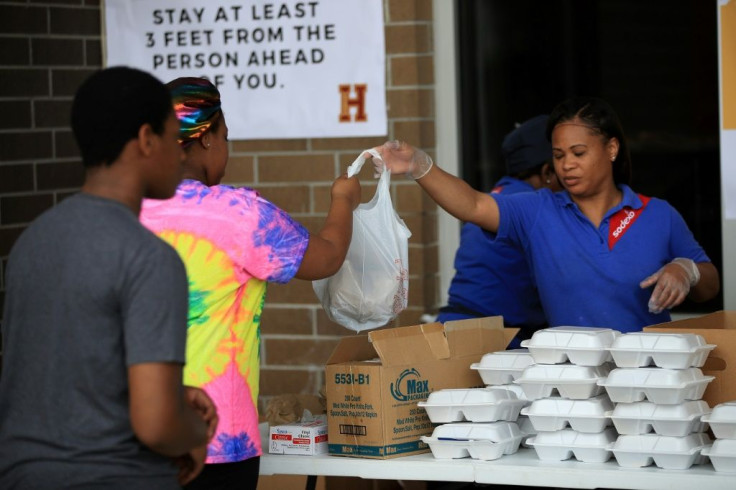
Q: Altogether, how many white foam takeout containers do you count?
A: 15